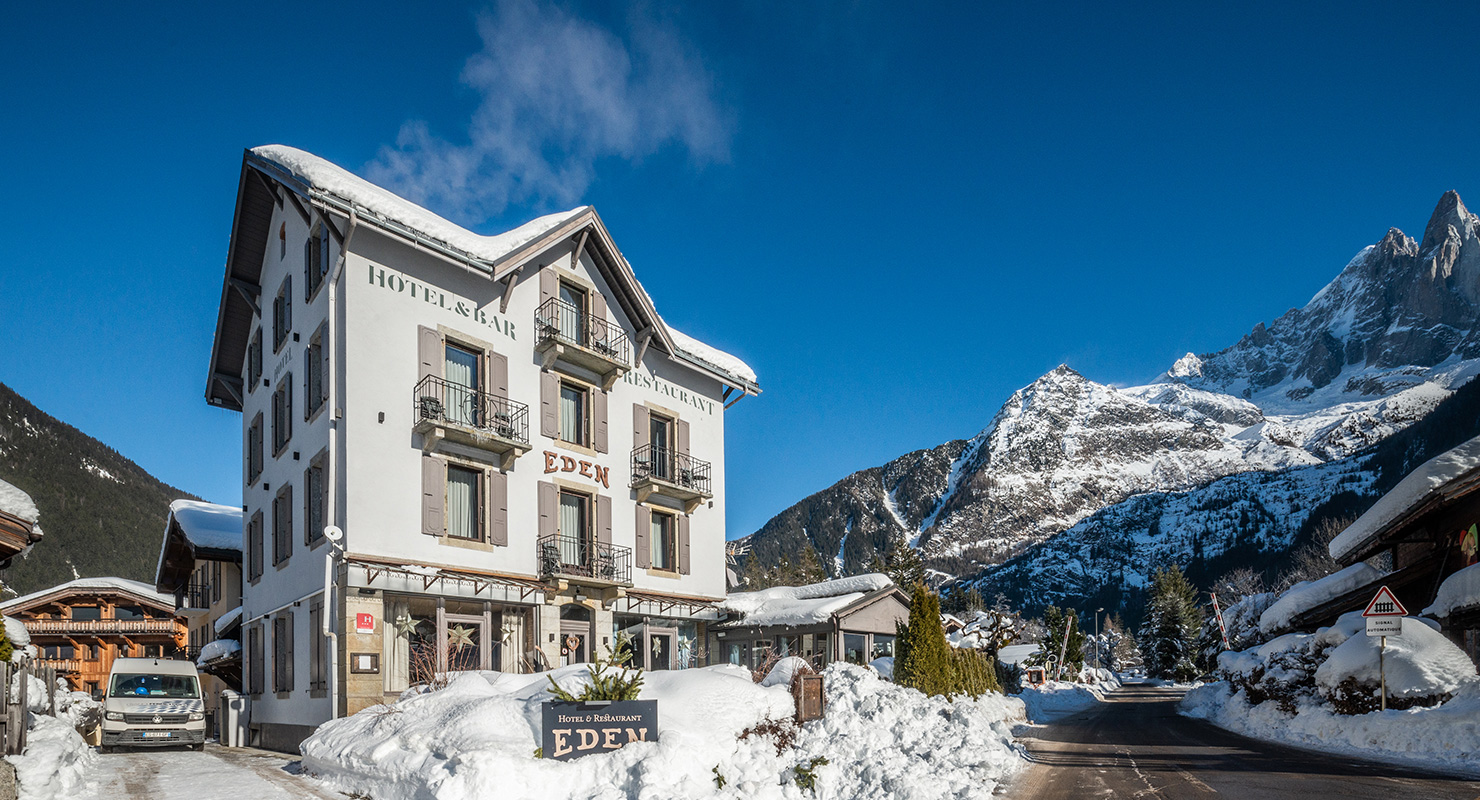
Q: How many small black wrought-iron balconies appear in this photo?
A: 4